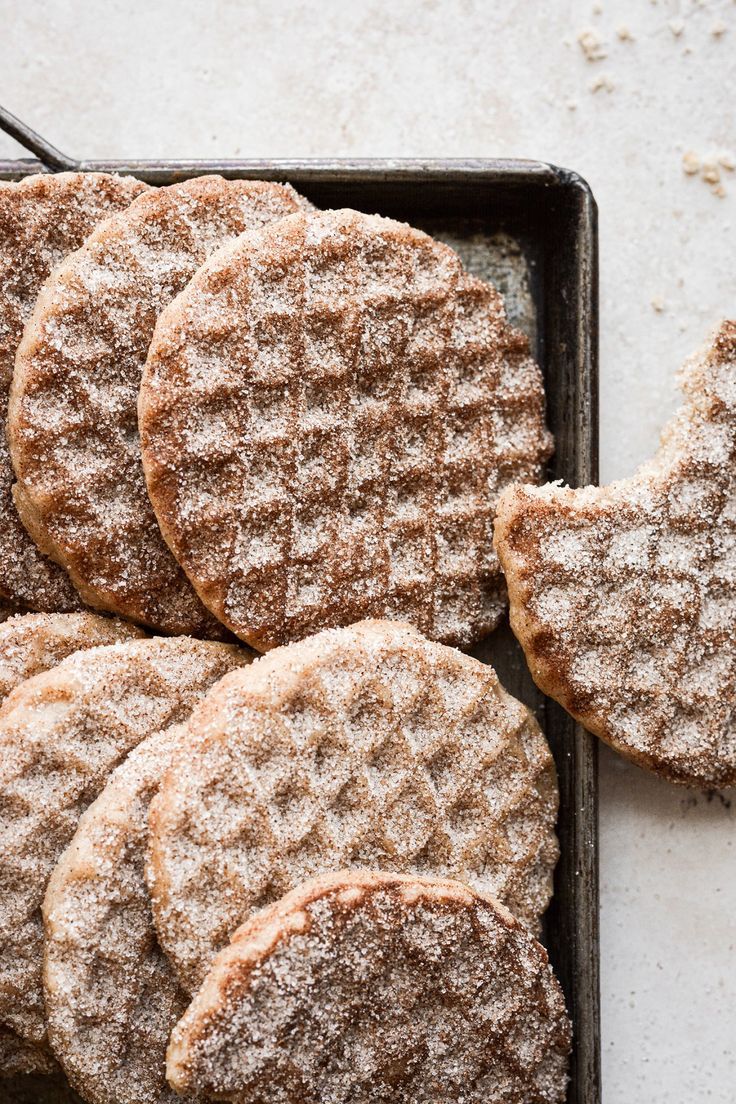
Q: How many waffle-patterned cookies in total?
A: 9